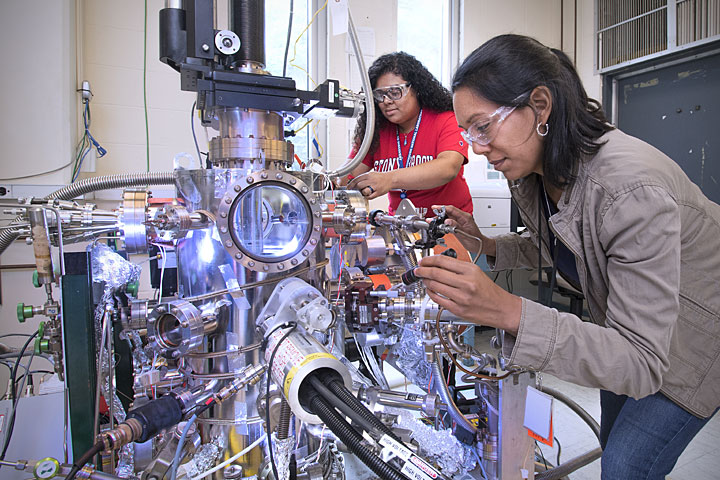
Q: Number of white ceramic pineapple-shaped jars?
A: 0